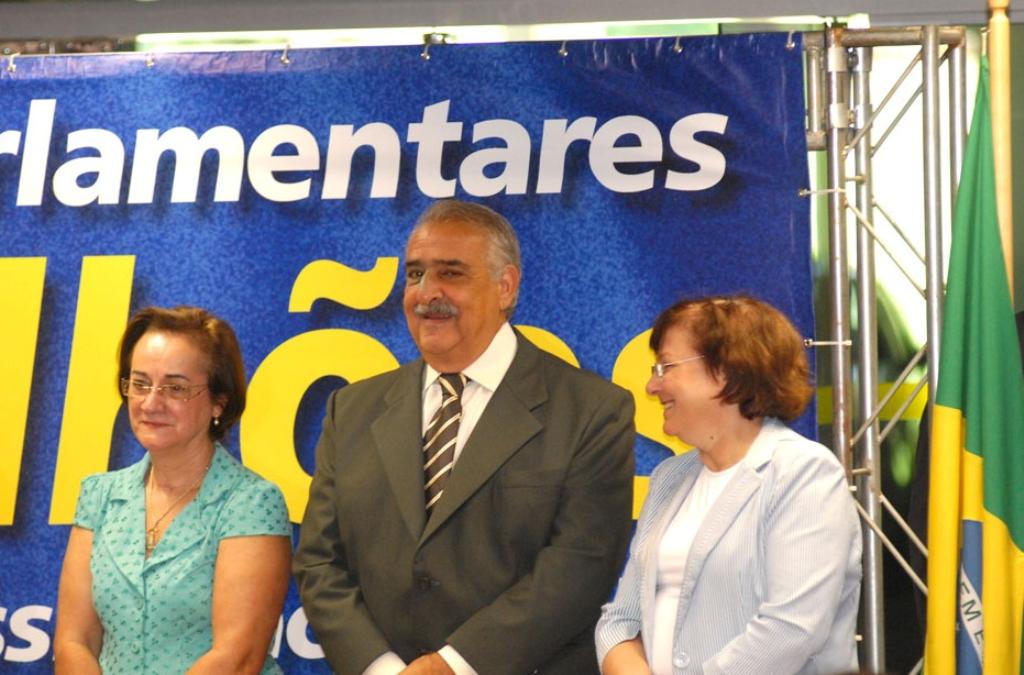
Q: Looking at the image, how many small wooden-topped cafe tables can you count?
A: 0